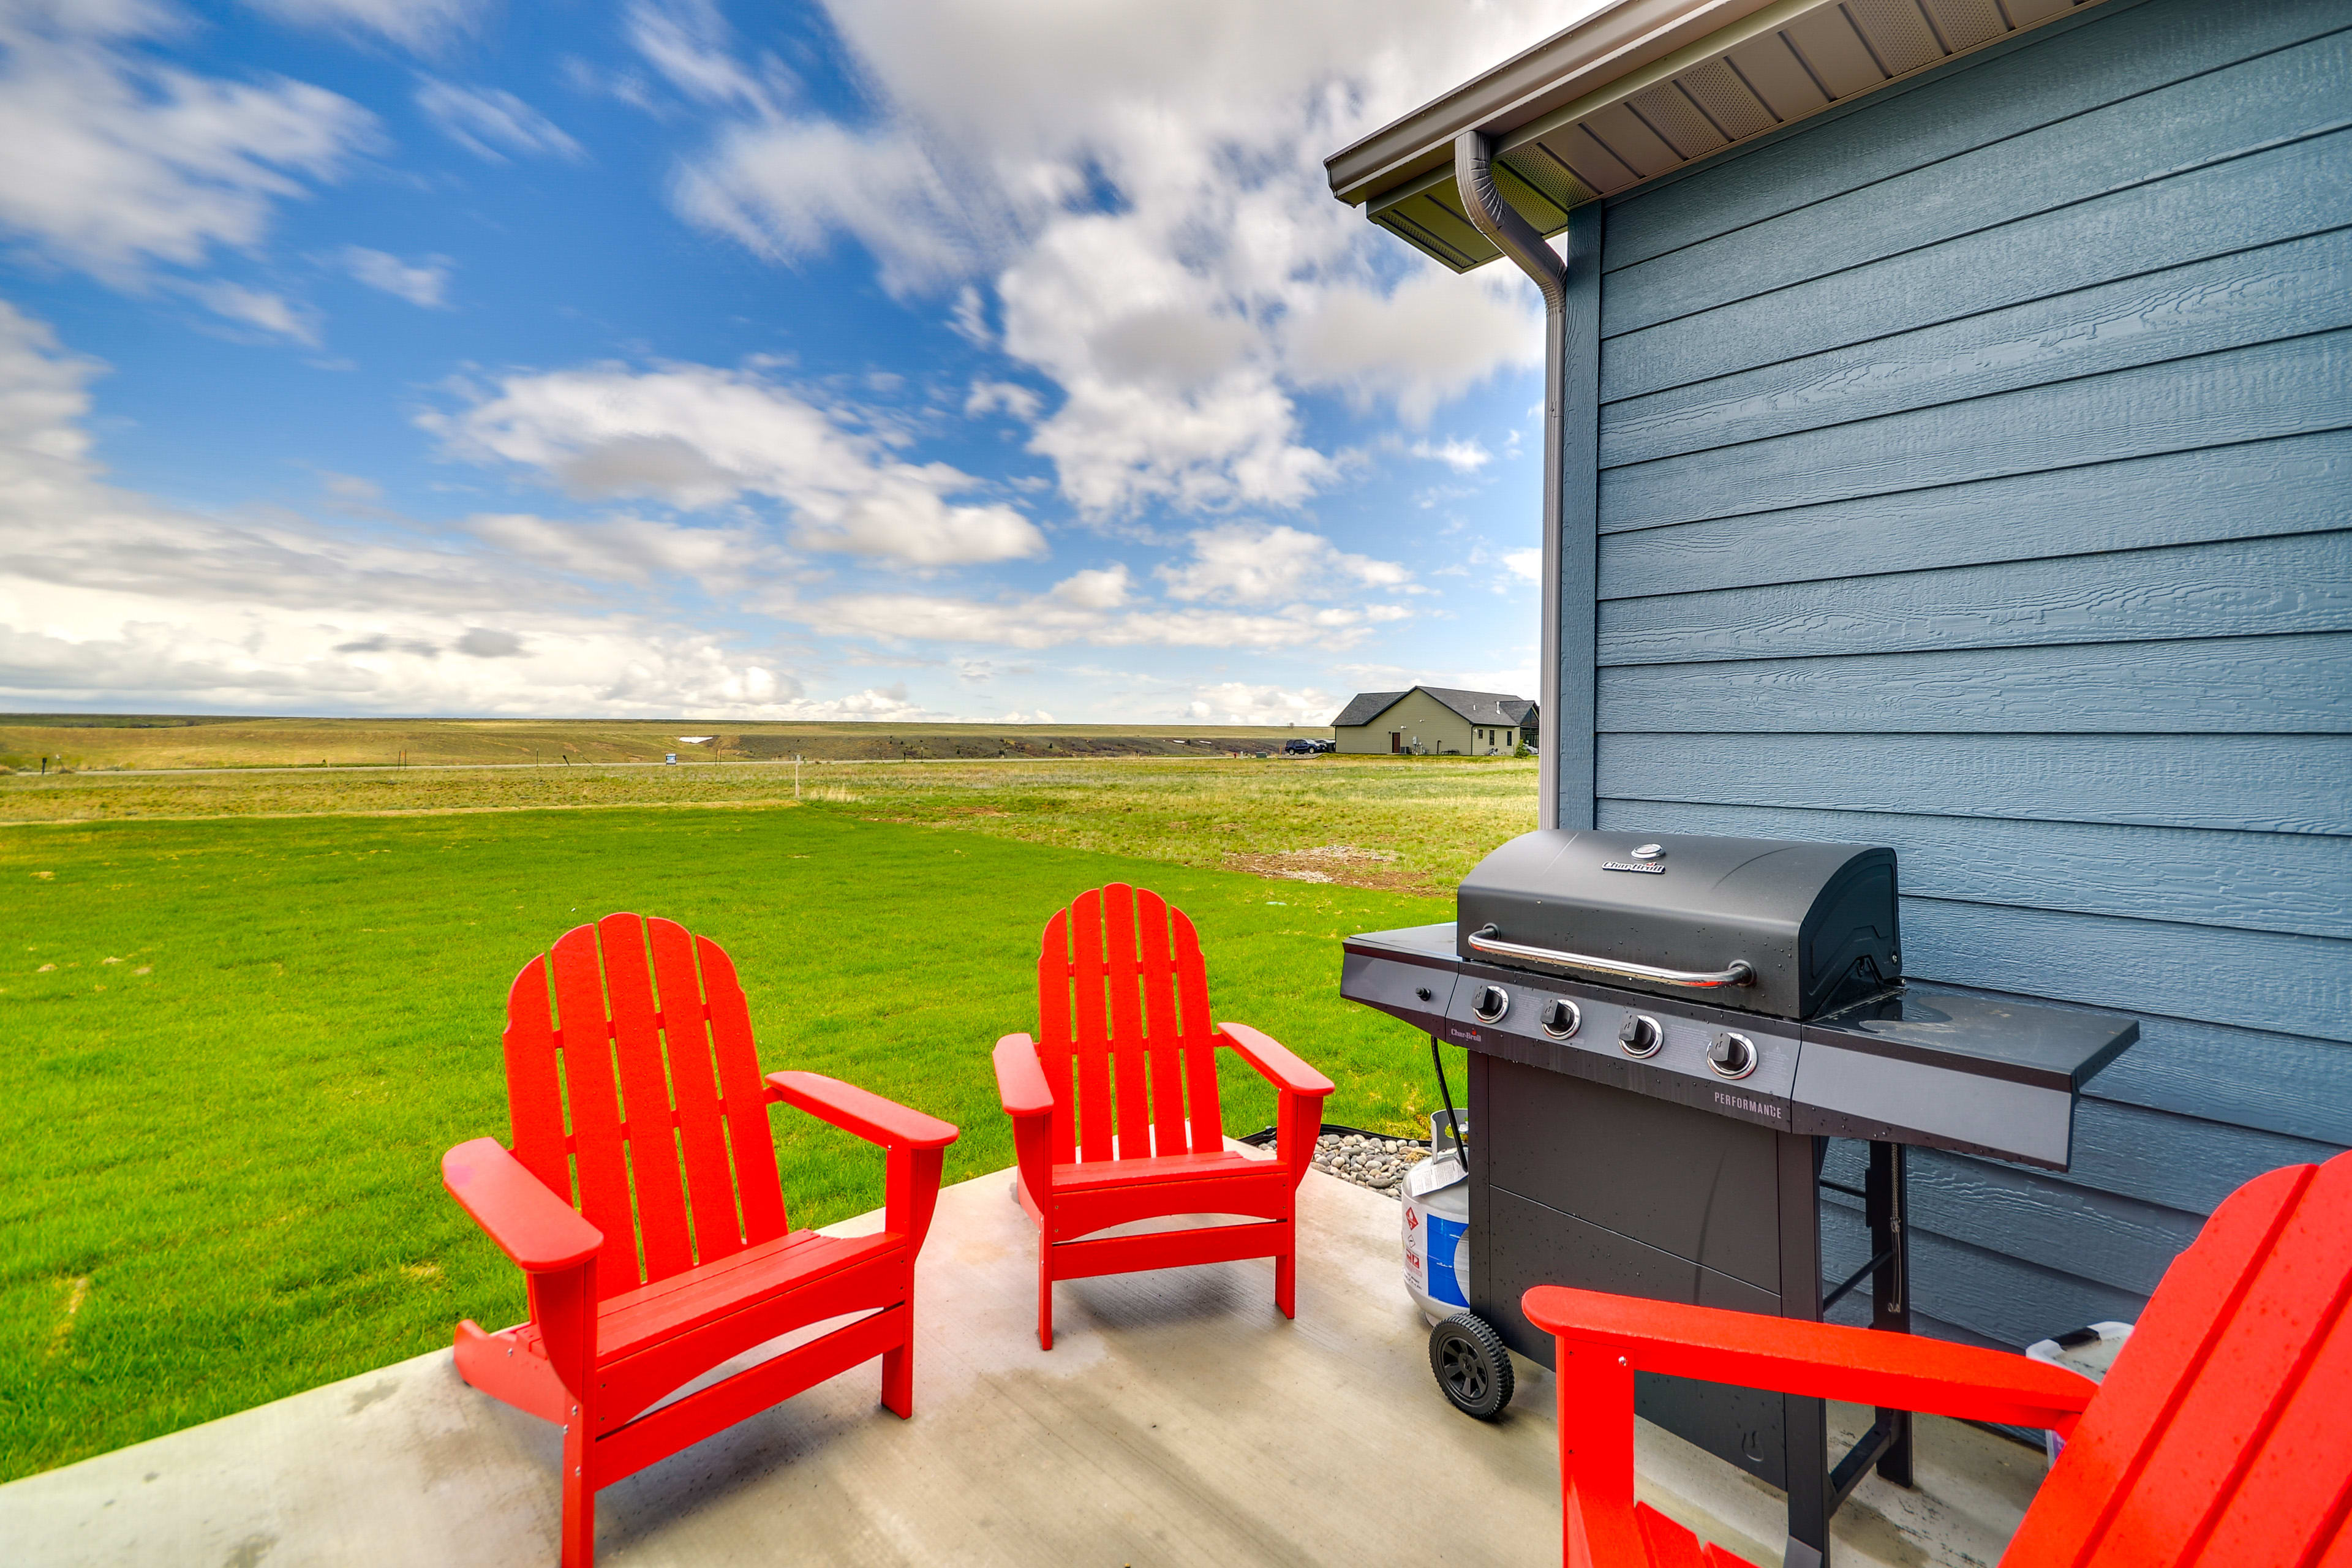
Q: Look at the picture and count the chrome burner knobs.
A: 4